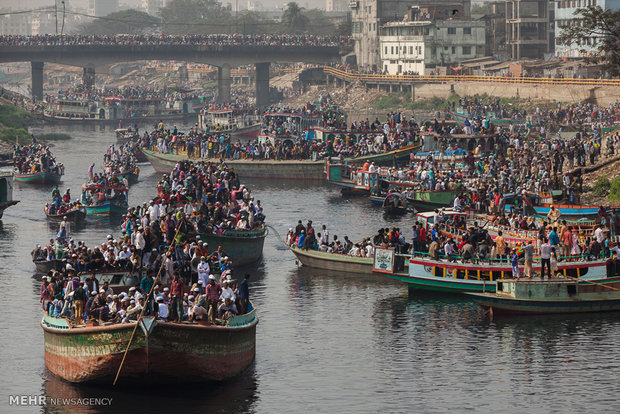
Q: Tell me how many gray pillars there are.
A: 4